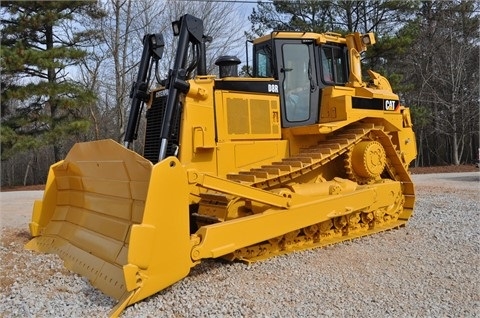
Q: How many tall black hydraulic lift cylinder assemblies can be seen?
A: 2